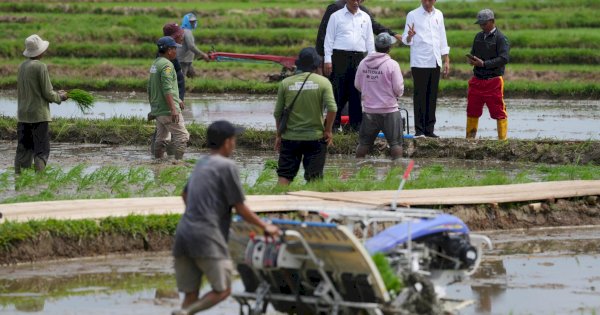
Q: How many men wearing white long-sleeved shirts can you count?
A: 2